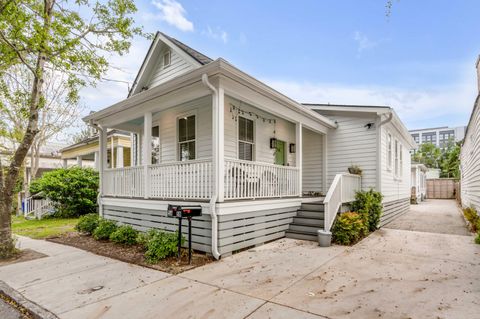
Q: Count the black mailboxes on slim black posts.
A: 2